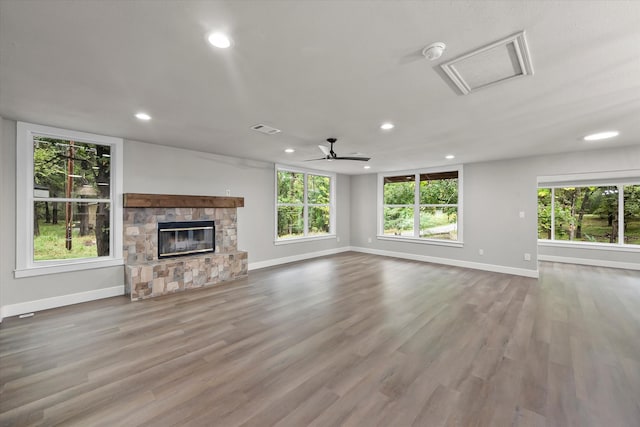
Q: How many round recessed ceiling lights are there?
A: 7